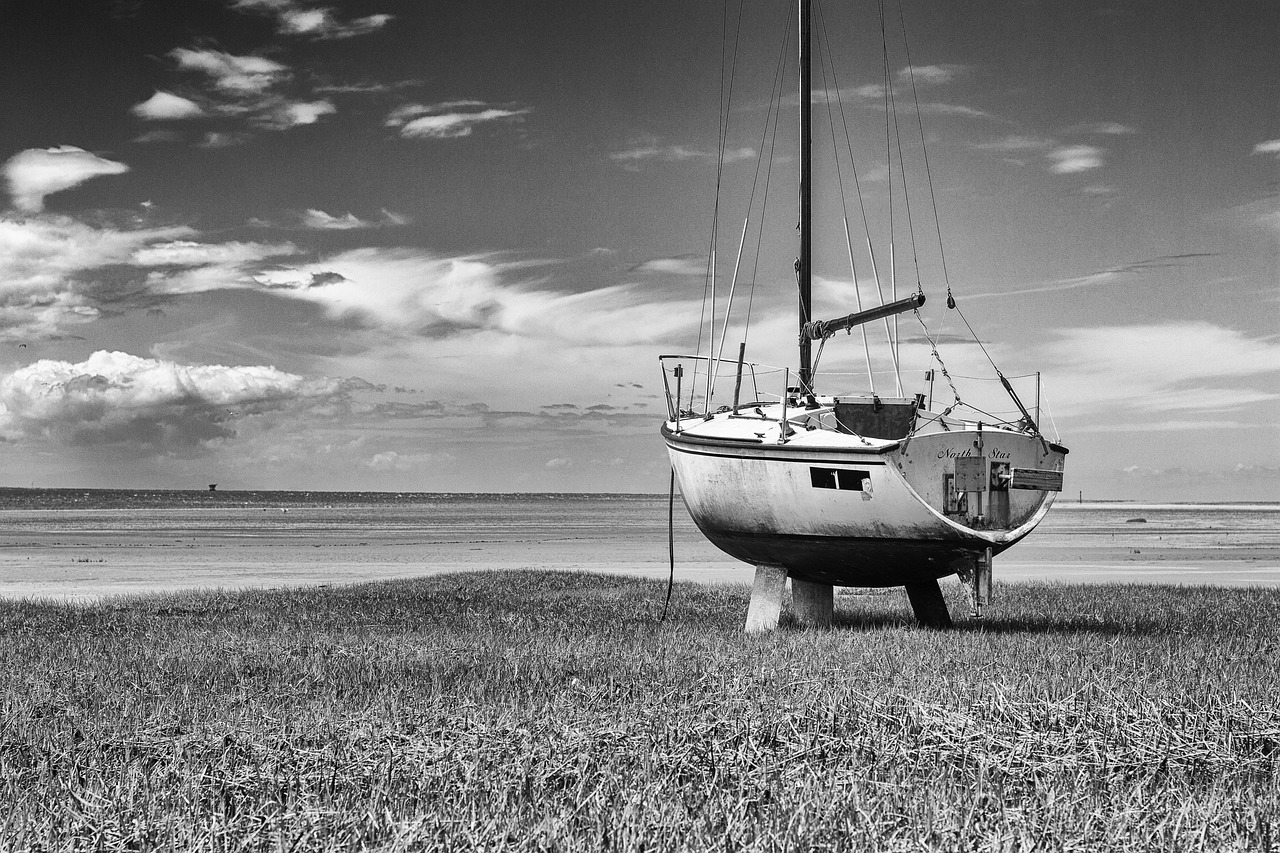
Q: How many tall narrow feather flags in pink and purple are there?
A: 0